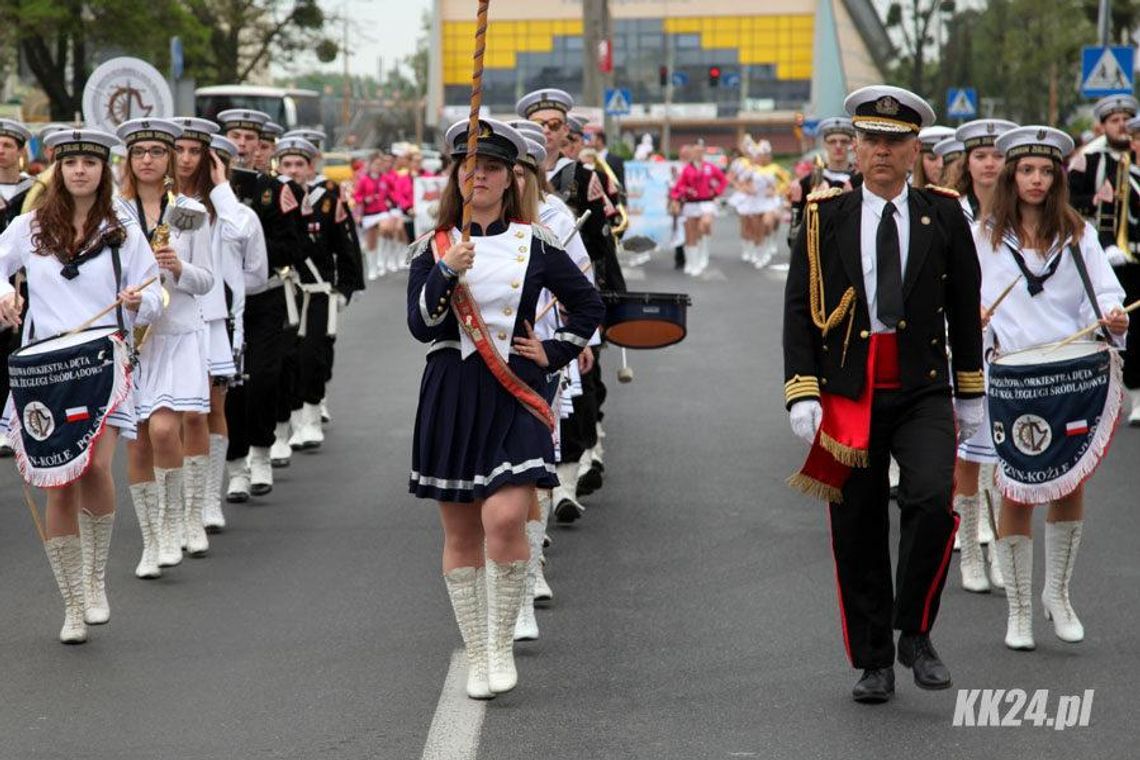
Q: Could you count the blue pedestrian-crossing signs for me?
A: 3